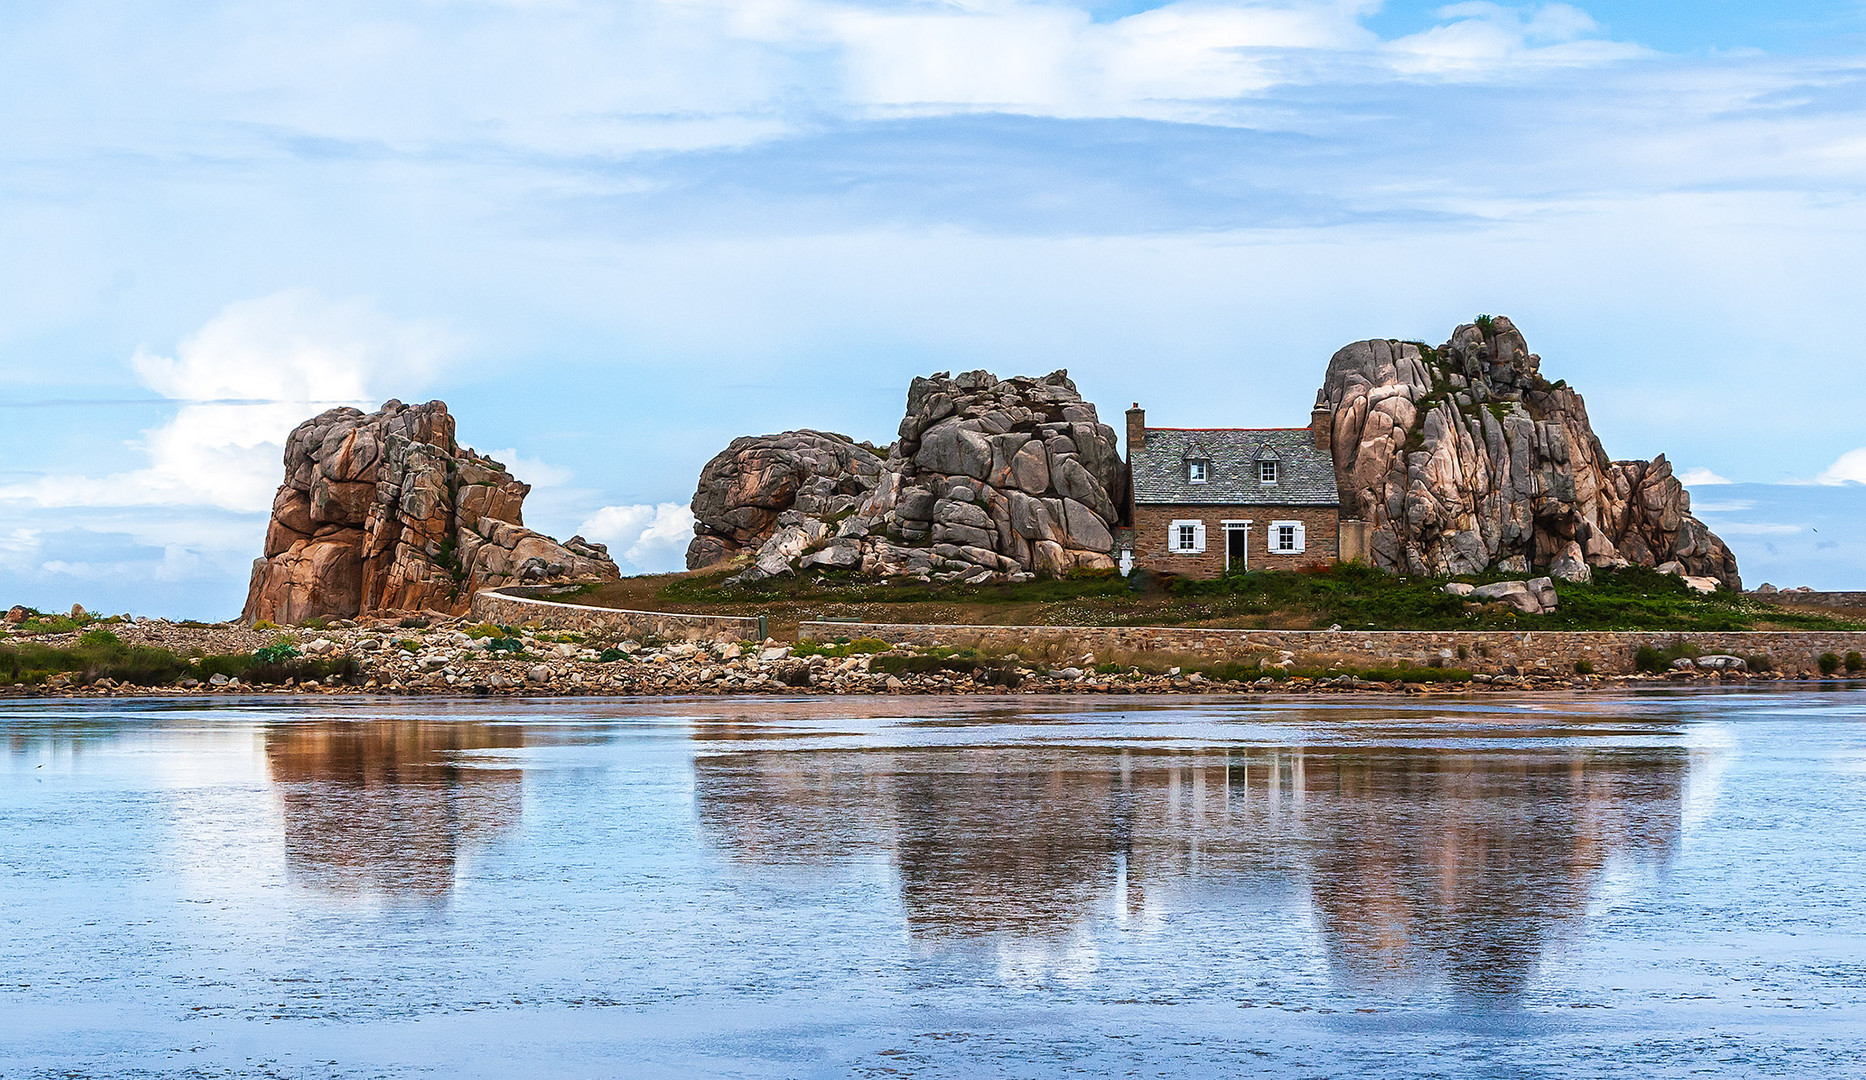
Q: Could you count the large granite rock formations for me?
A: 3